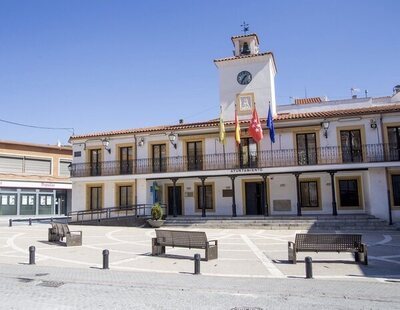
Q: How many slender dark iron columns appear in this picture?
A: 6